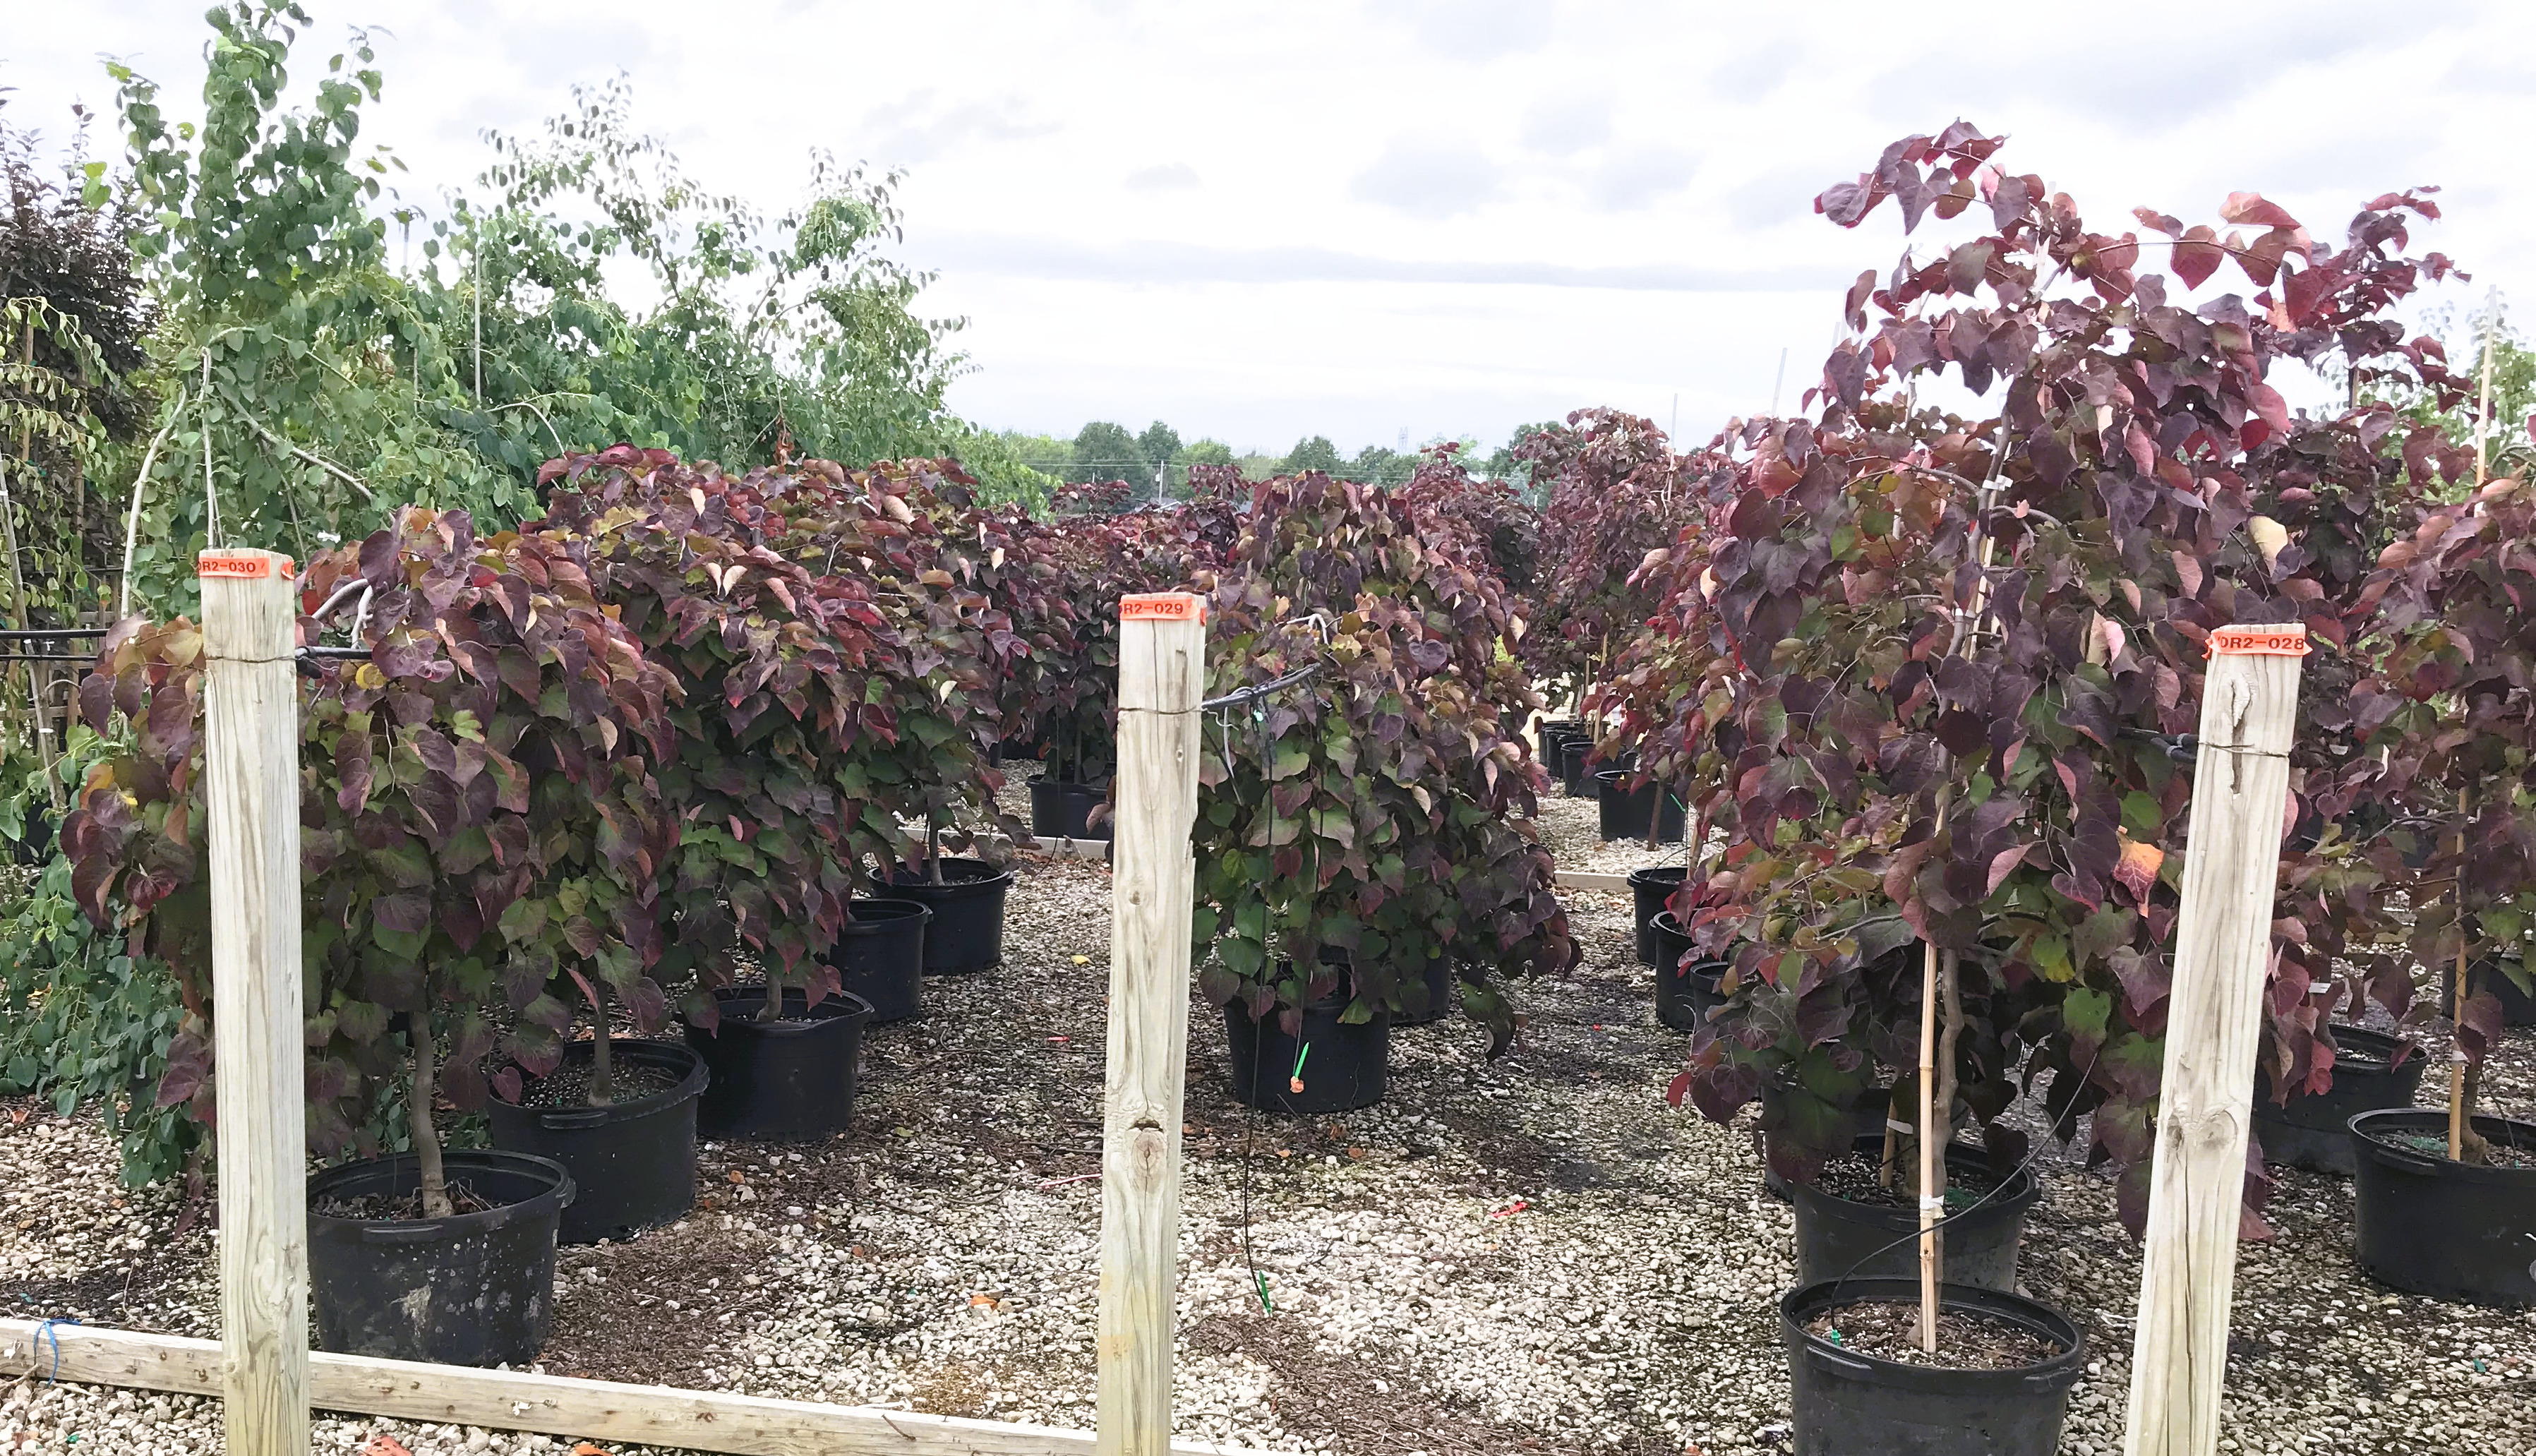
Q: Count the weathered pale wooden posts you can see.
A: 3